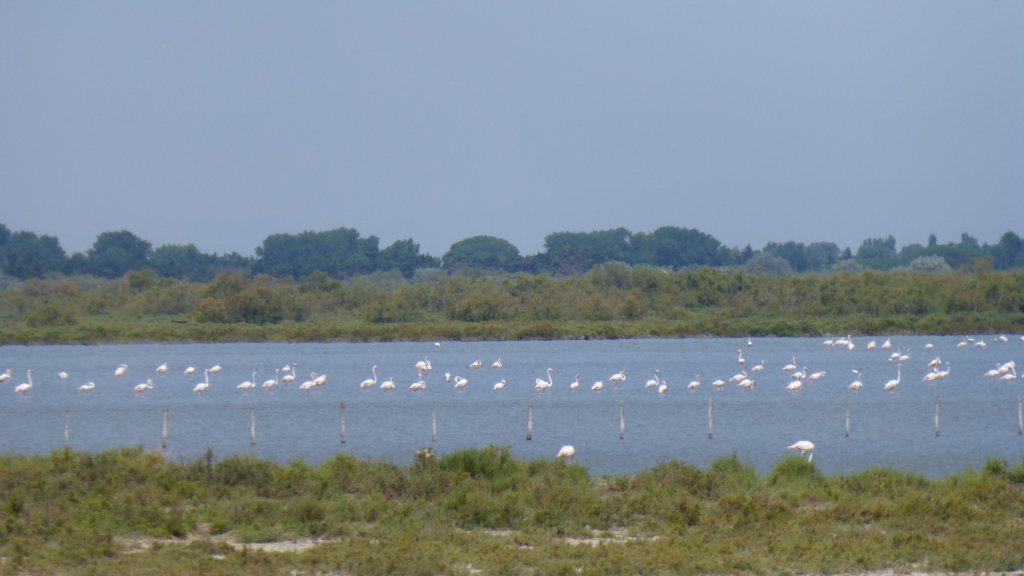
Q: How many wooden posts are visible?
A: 11